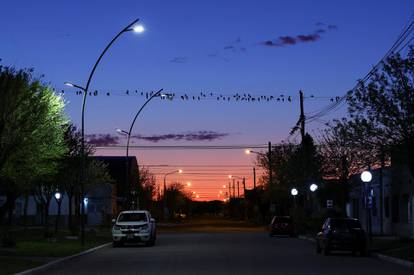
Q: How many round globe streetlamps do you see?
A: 4